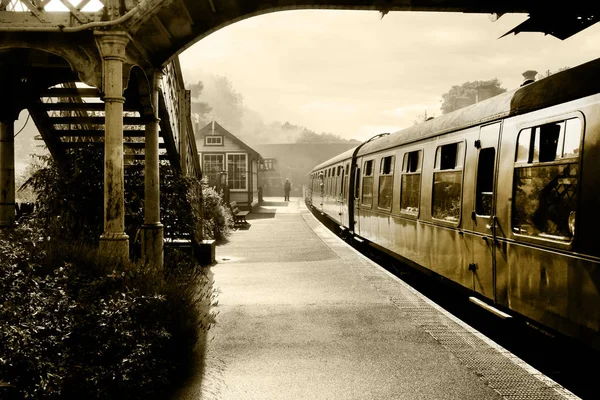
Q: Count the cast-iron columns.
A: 3